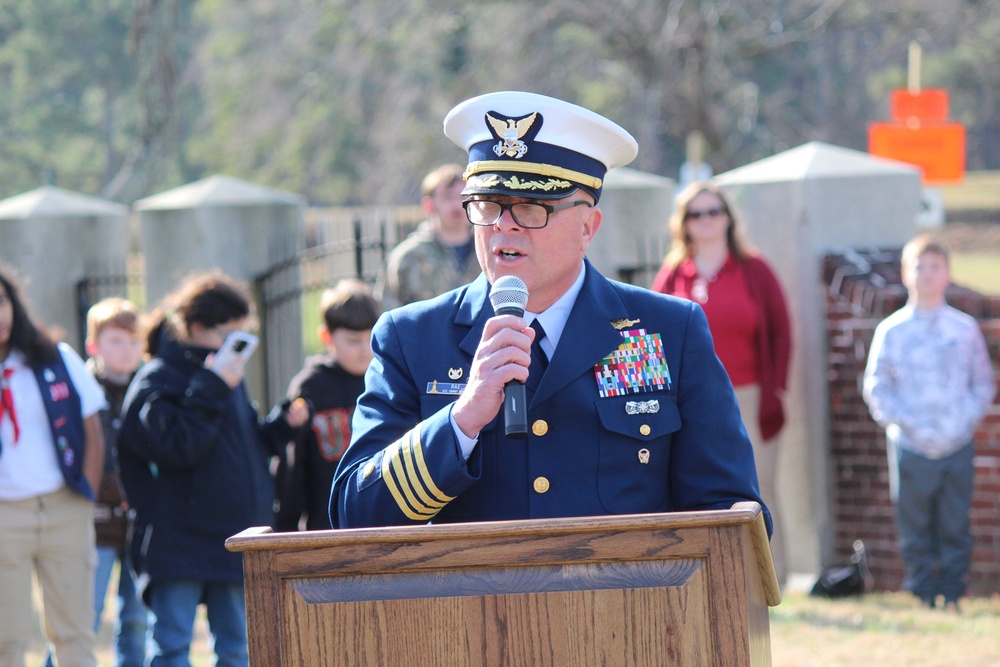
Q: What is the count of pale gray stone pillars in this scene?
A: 4